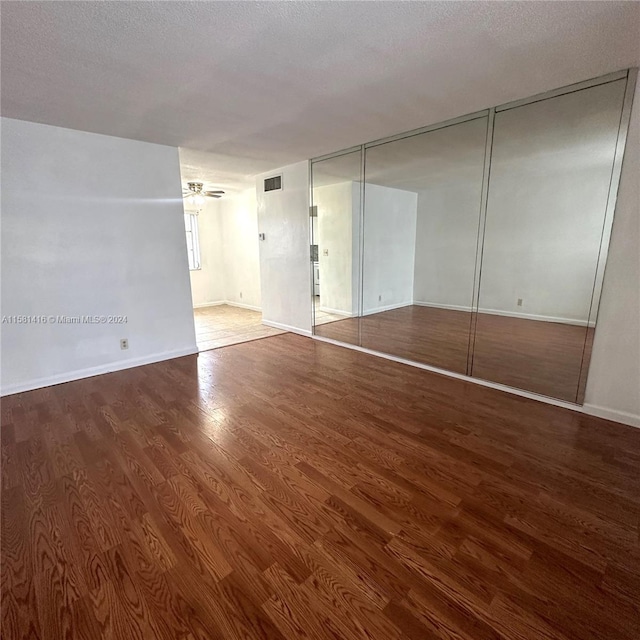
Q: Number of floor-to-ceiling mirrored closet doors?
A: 3